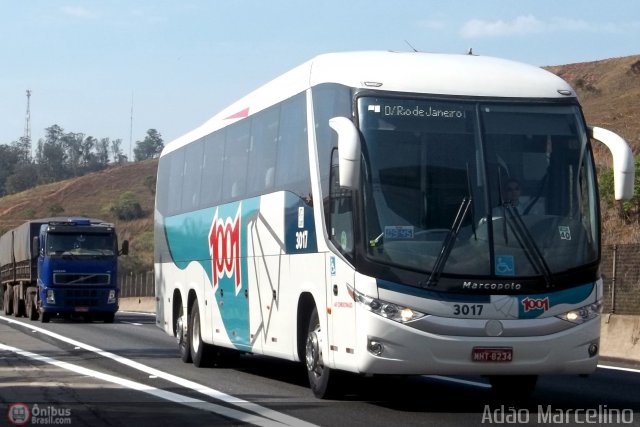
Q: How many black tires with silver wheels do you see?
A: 3